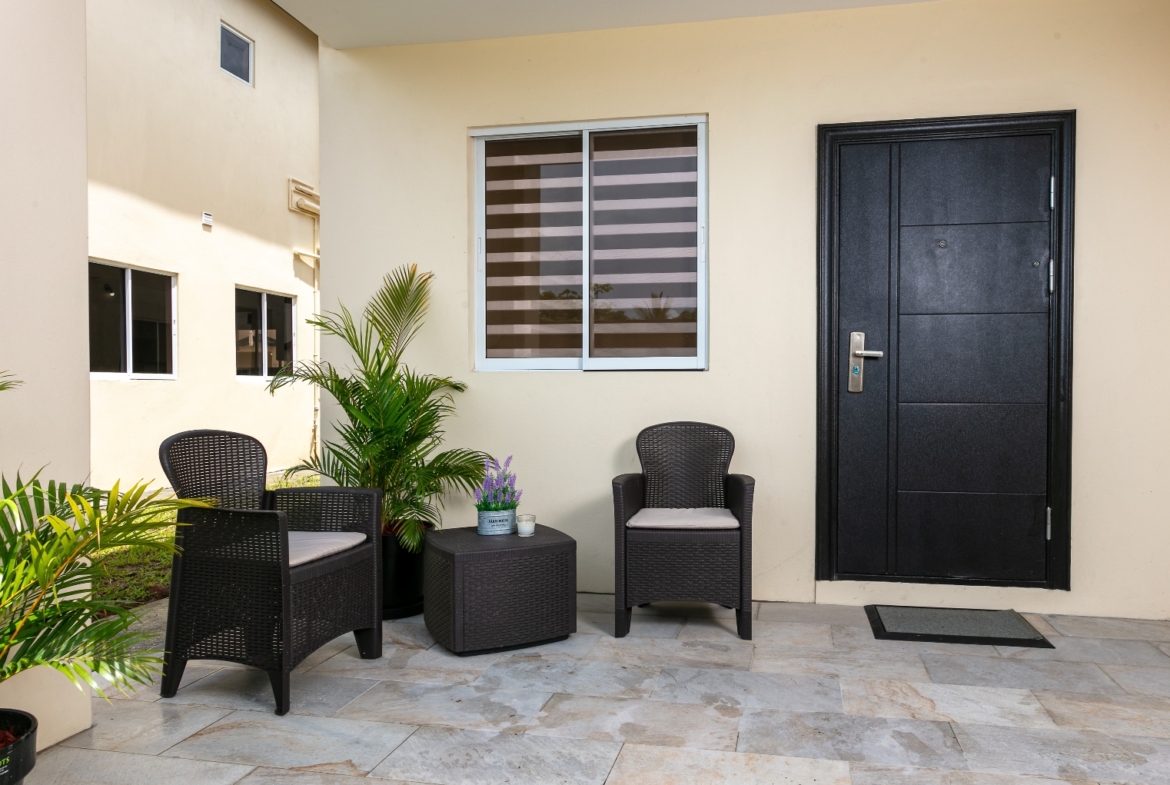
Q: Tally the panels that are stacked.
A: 5